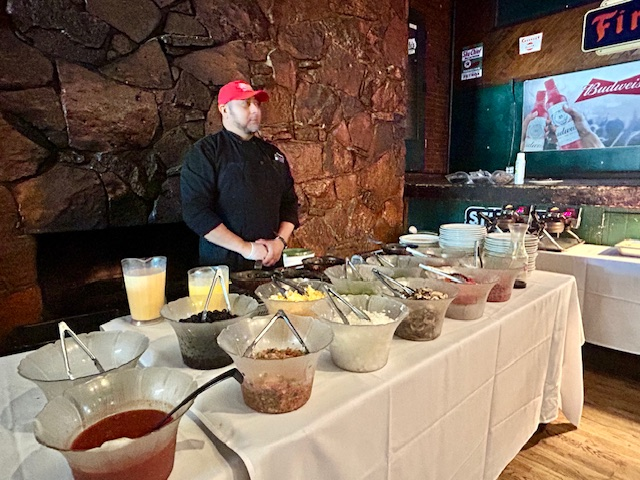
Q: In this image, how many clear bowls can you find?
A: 12